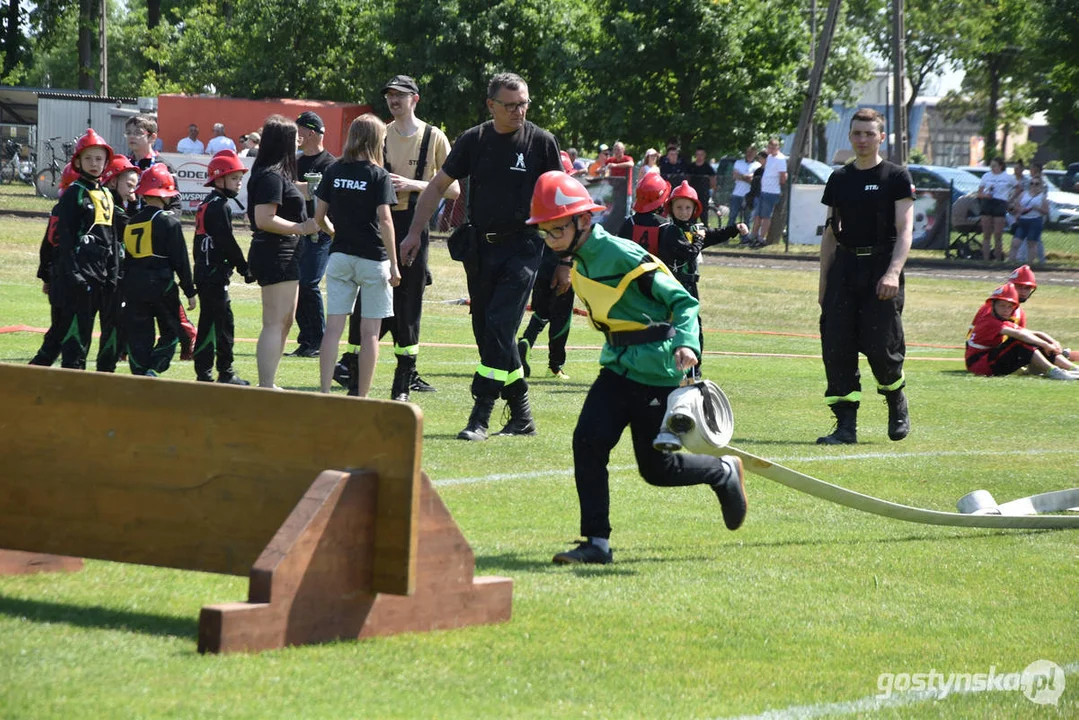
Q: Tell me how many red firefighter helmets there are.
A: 11